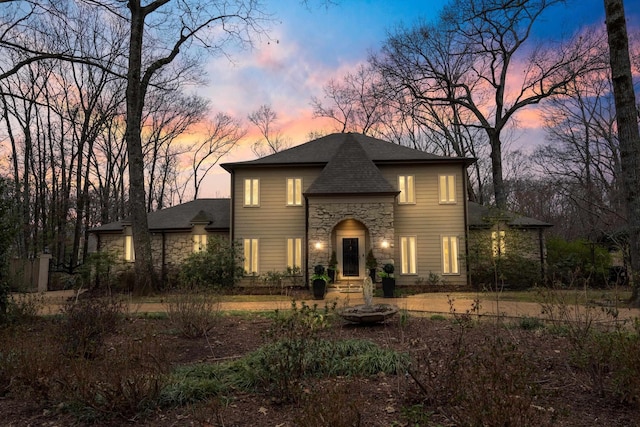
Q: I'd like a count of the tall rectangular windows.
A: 11